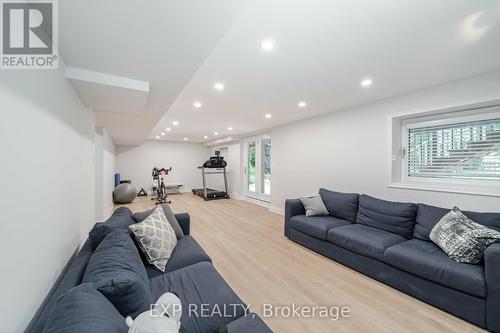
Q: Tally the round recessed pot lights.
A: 14